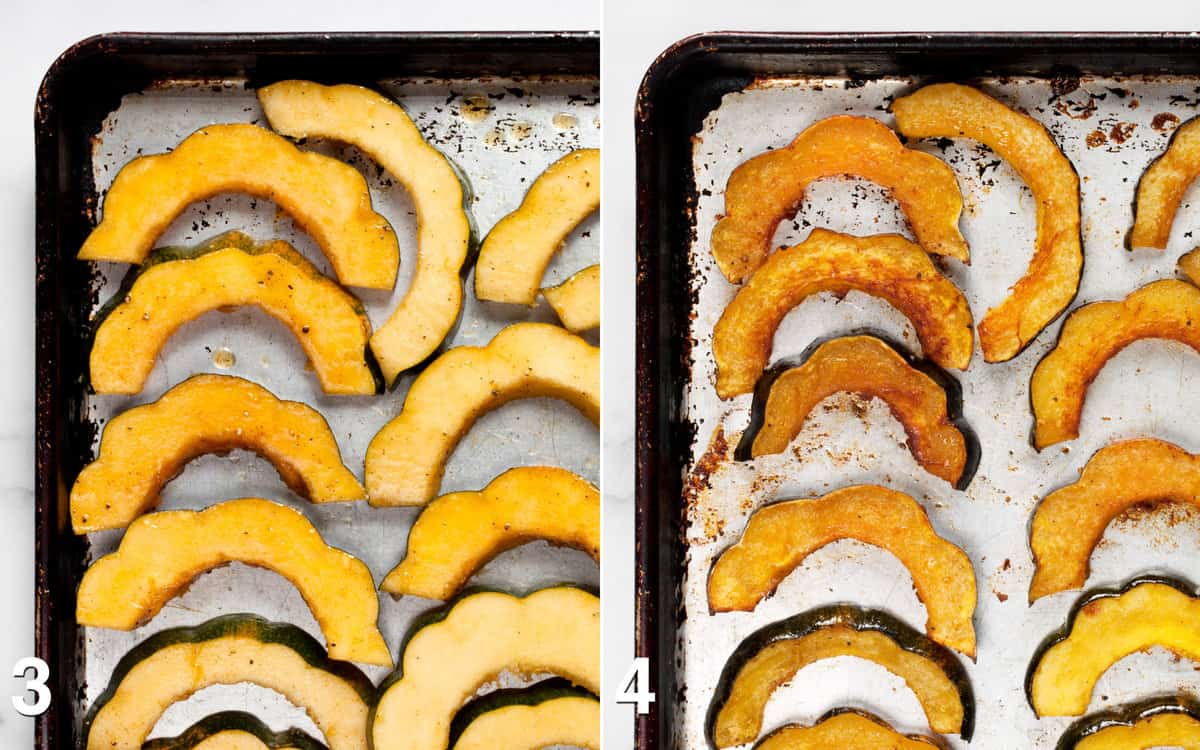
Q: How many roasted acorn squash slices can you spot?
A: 13